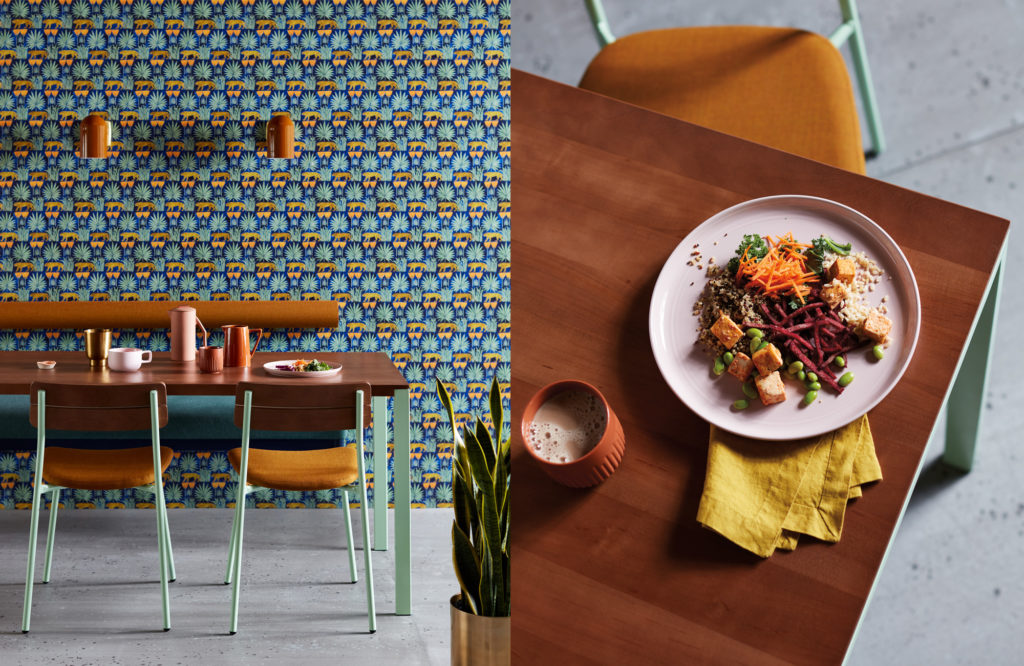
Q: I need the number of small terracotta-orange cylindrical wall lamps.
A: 2